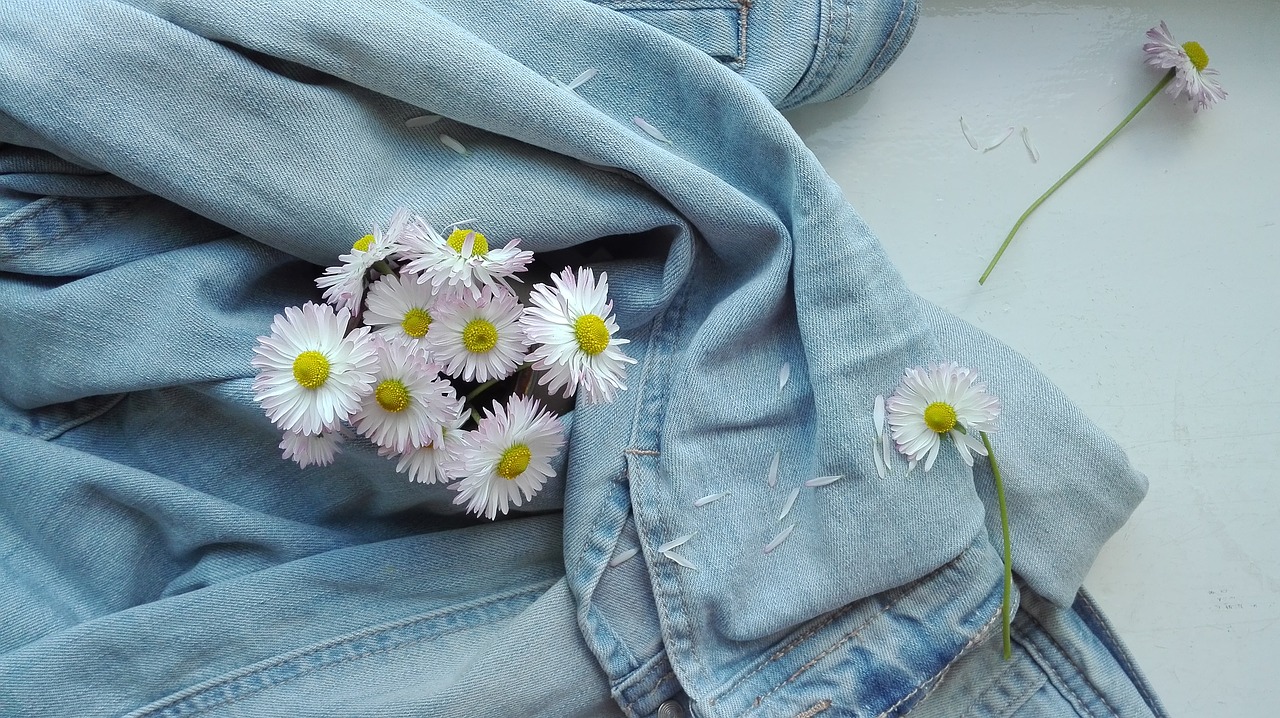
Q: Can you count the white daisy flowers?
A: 12